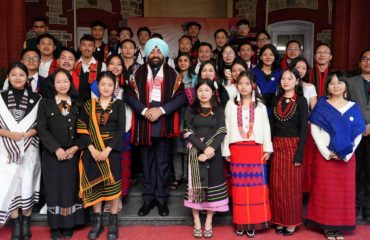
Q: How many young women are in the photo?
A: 14